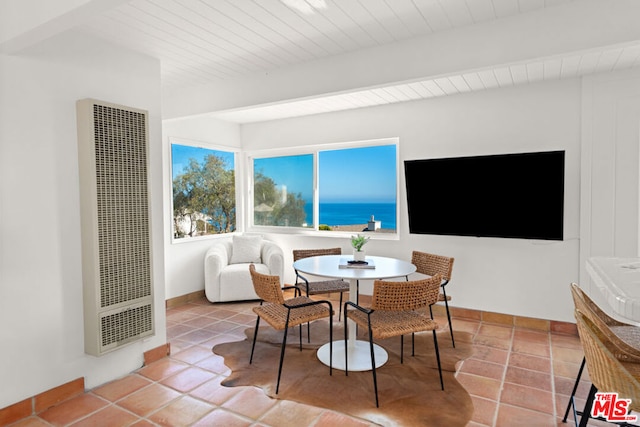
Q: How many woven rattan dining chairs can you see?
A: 4